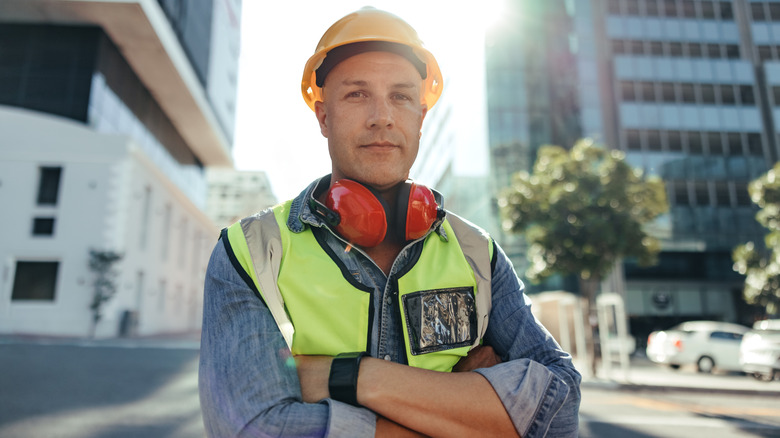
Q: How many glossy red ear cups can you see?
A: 2